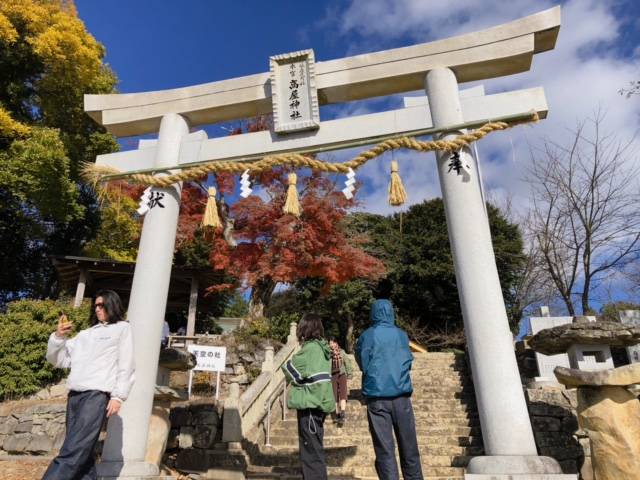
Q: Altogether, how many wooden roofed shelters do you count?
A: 1